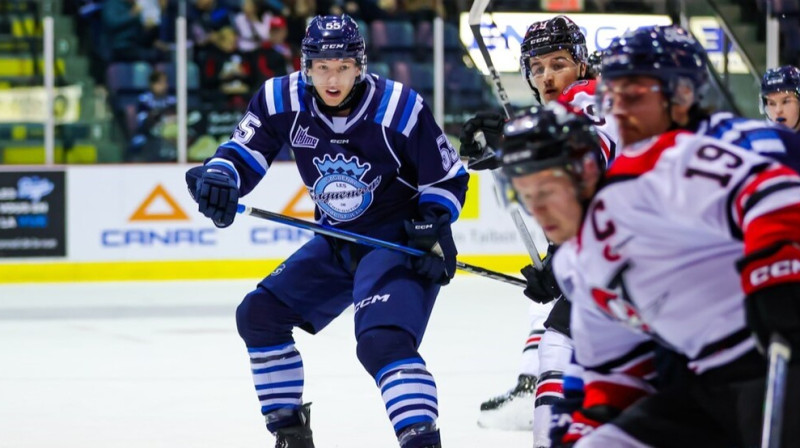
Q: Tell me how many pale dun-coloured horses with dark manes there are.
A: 0